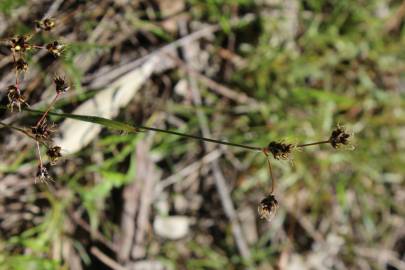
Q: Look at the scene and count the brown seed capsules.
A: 12